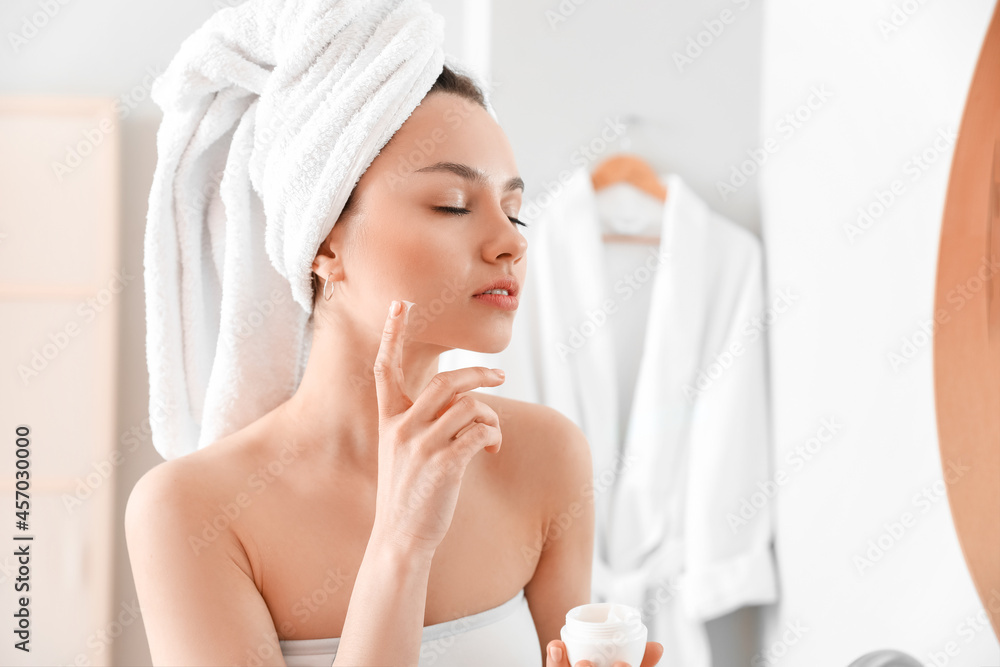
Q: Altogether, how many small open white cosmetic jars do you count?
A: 1